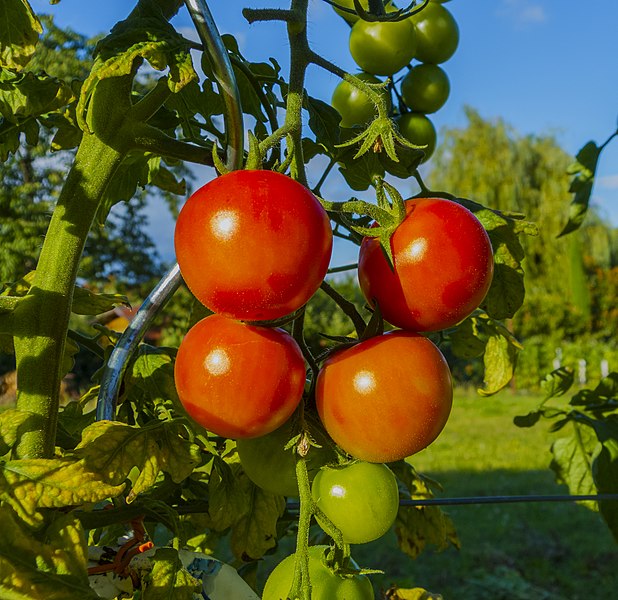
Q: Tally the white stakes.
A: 3